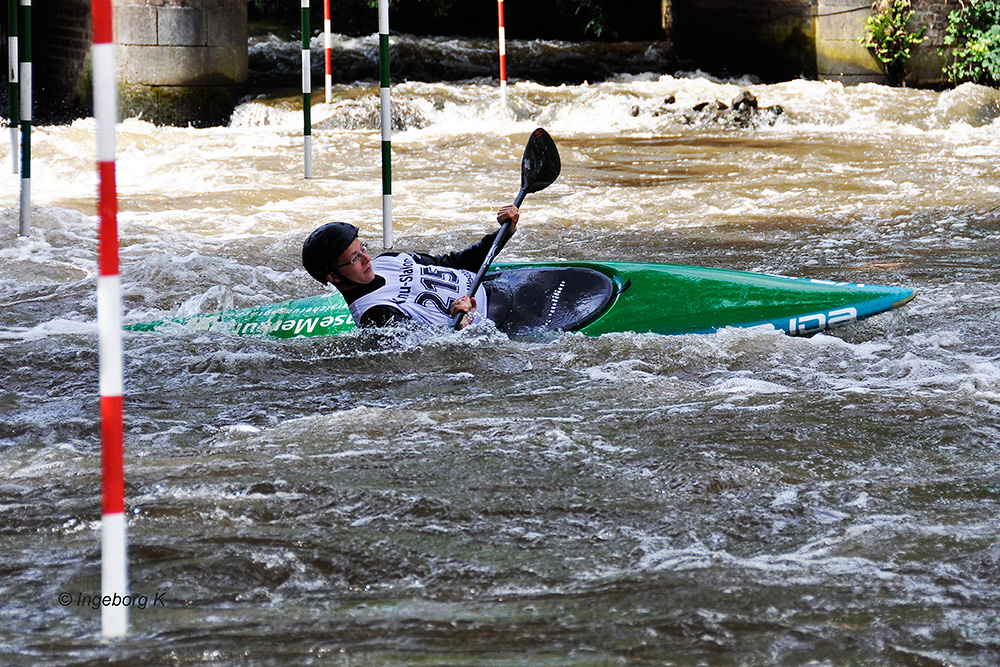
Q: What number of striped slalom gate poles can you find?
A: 7